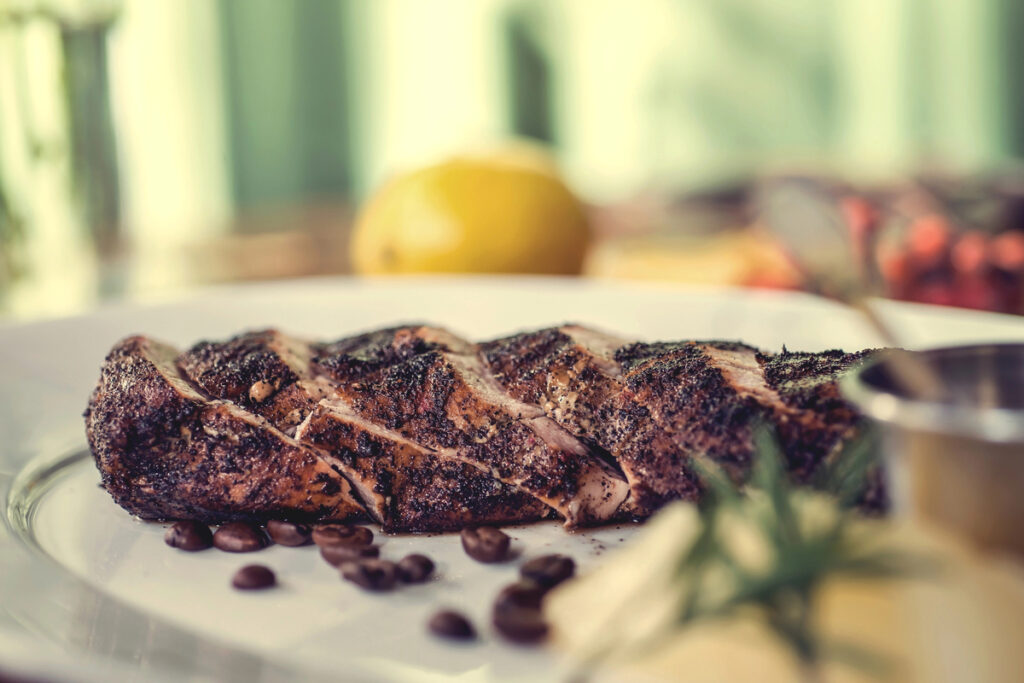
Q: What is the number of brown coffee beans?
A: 13